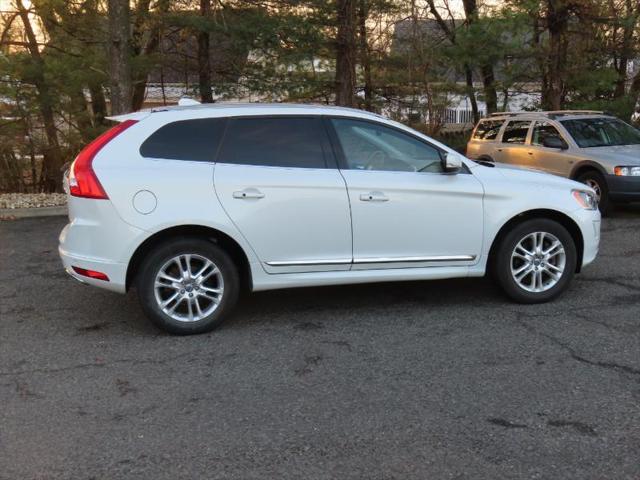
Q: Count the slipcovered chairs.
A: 0